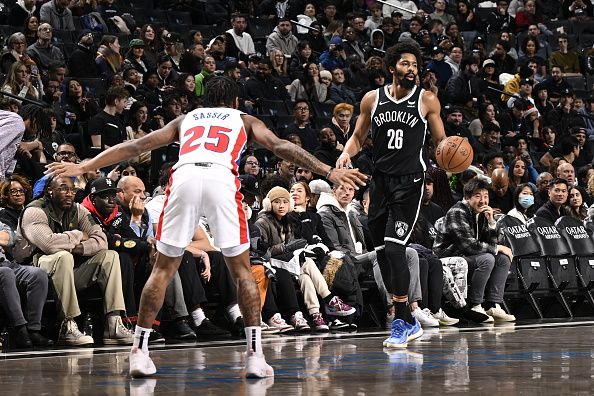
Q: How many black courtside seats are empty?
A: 3